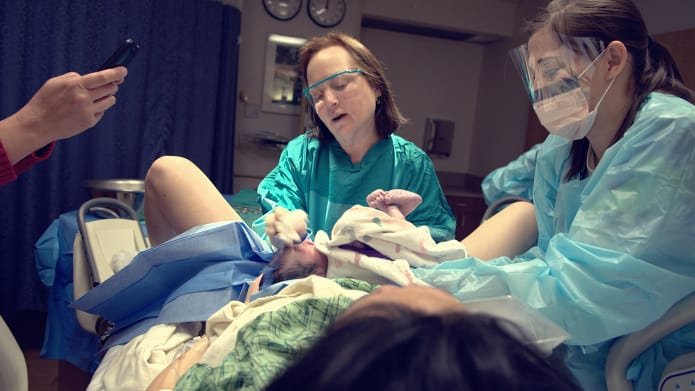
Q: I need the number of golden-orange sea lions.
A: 0